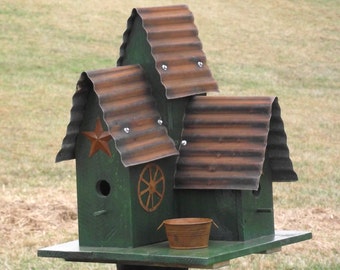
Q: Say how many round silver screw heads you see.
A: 5